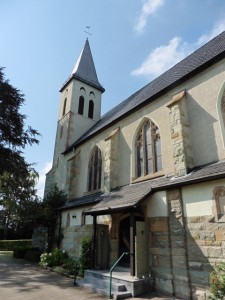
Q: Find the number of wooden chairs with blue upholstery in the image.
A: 0